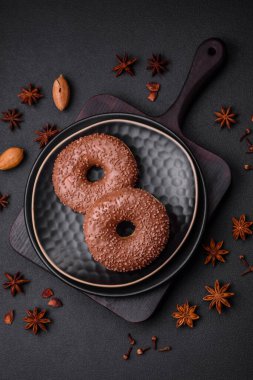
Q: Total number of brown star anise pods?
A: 13